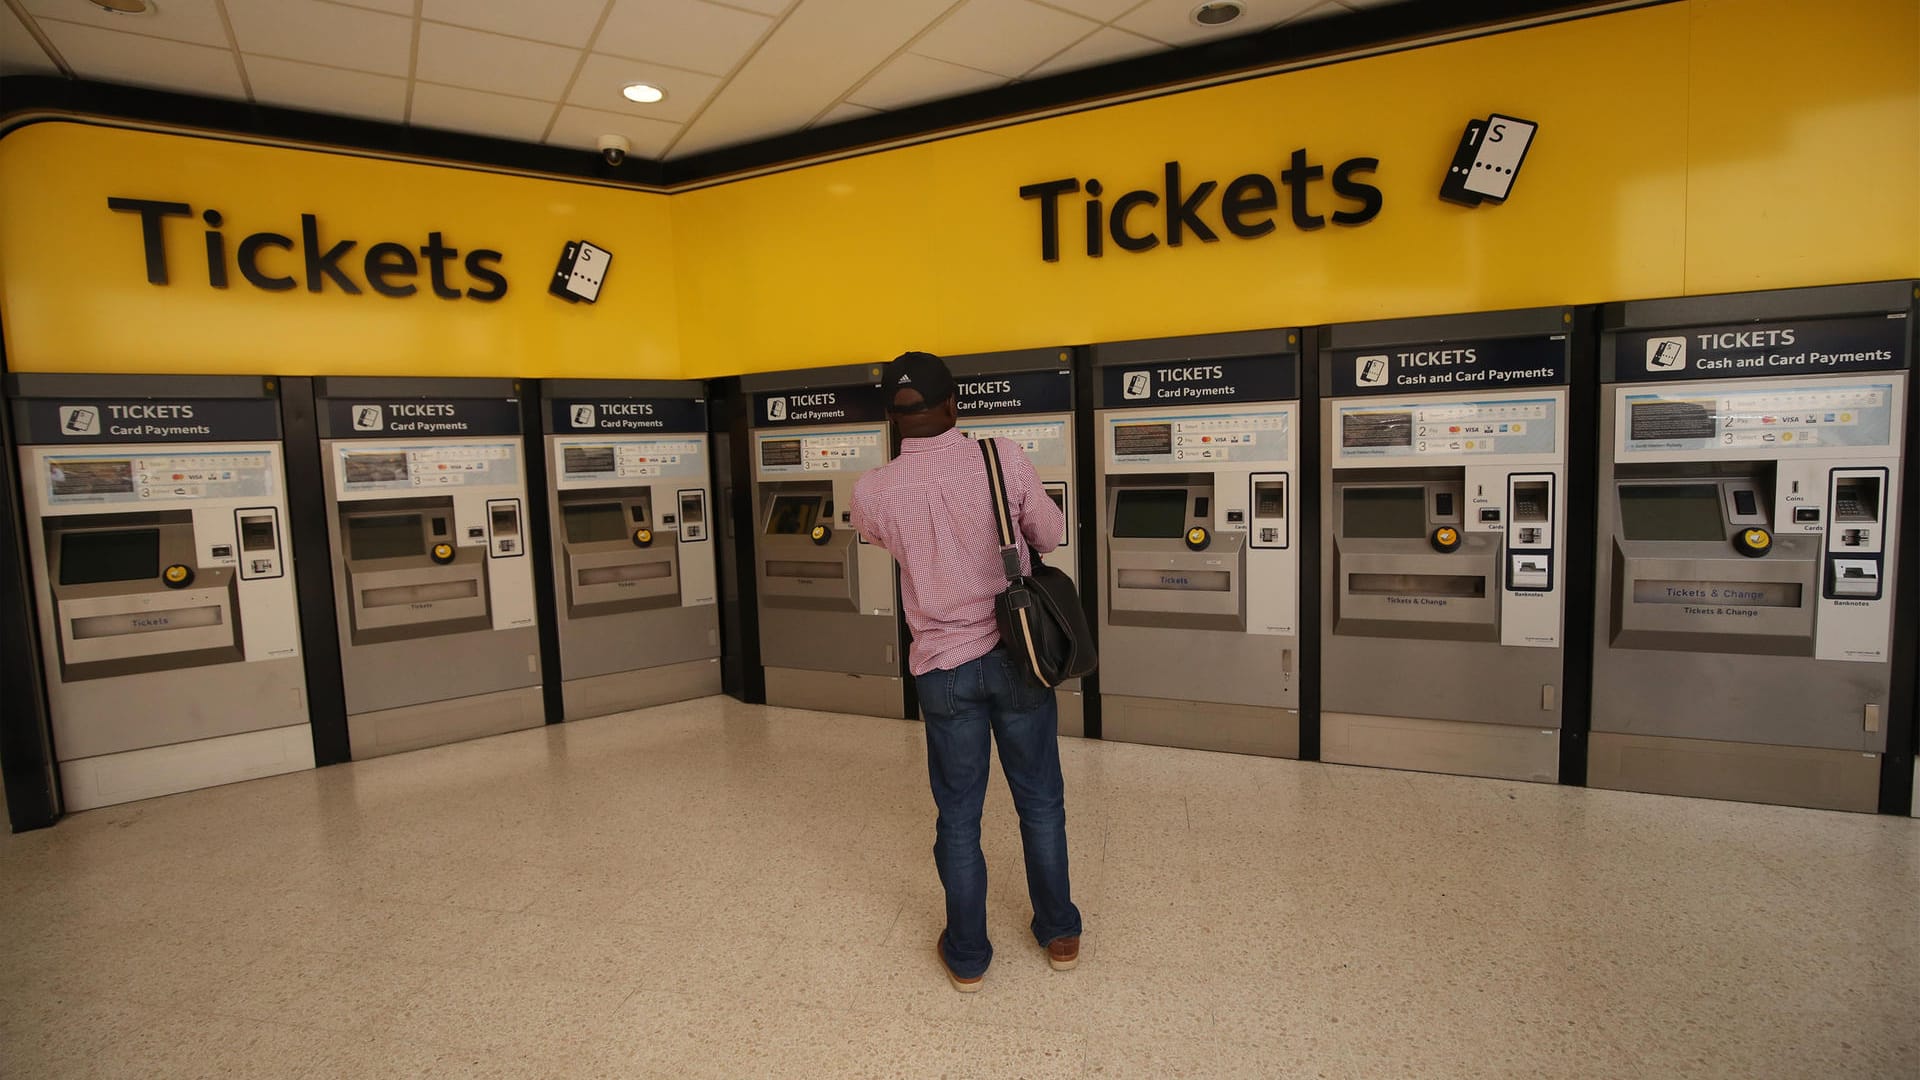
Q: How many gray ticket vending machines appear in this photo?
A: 8